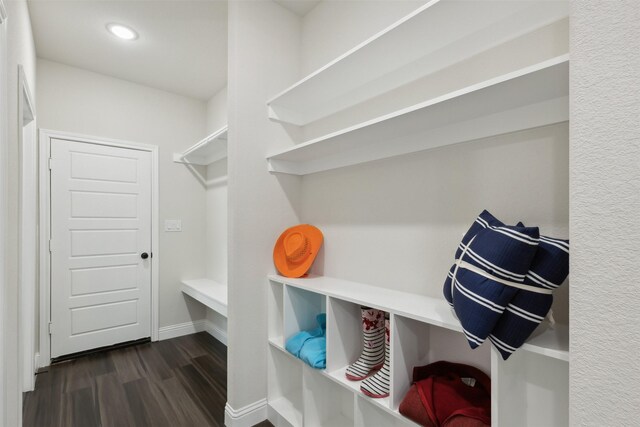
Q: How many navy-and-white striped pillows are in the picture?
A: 2